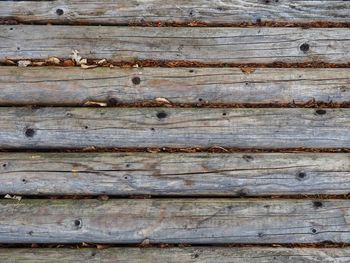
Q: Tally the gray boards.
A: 7